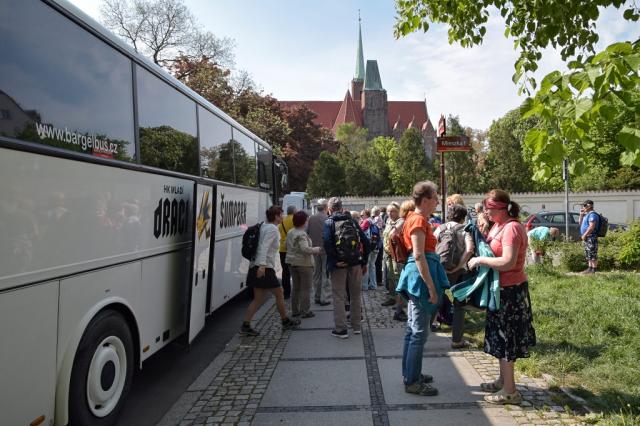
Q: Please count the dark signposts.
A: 1